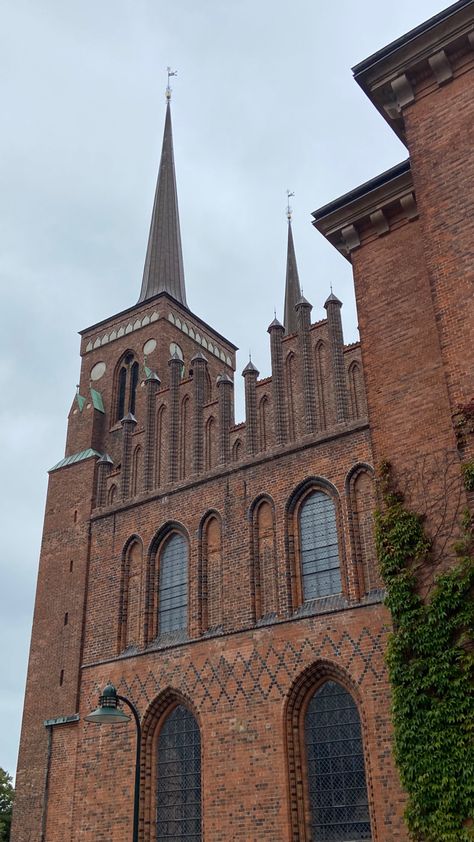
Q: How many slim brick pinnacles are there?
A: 10